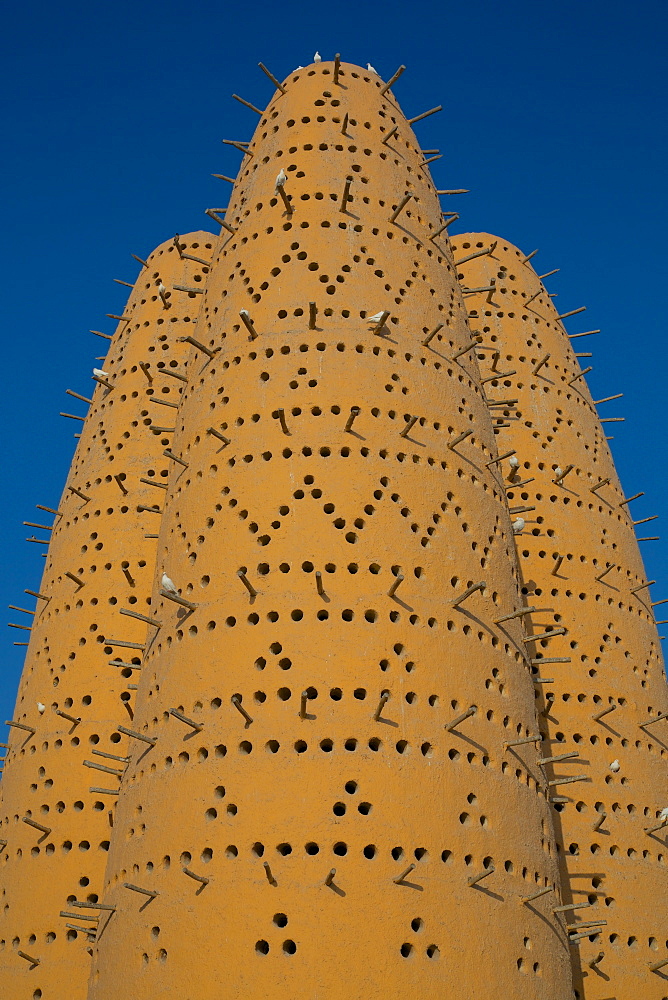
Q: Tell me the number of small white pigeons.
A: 15